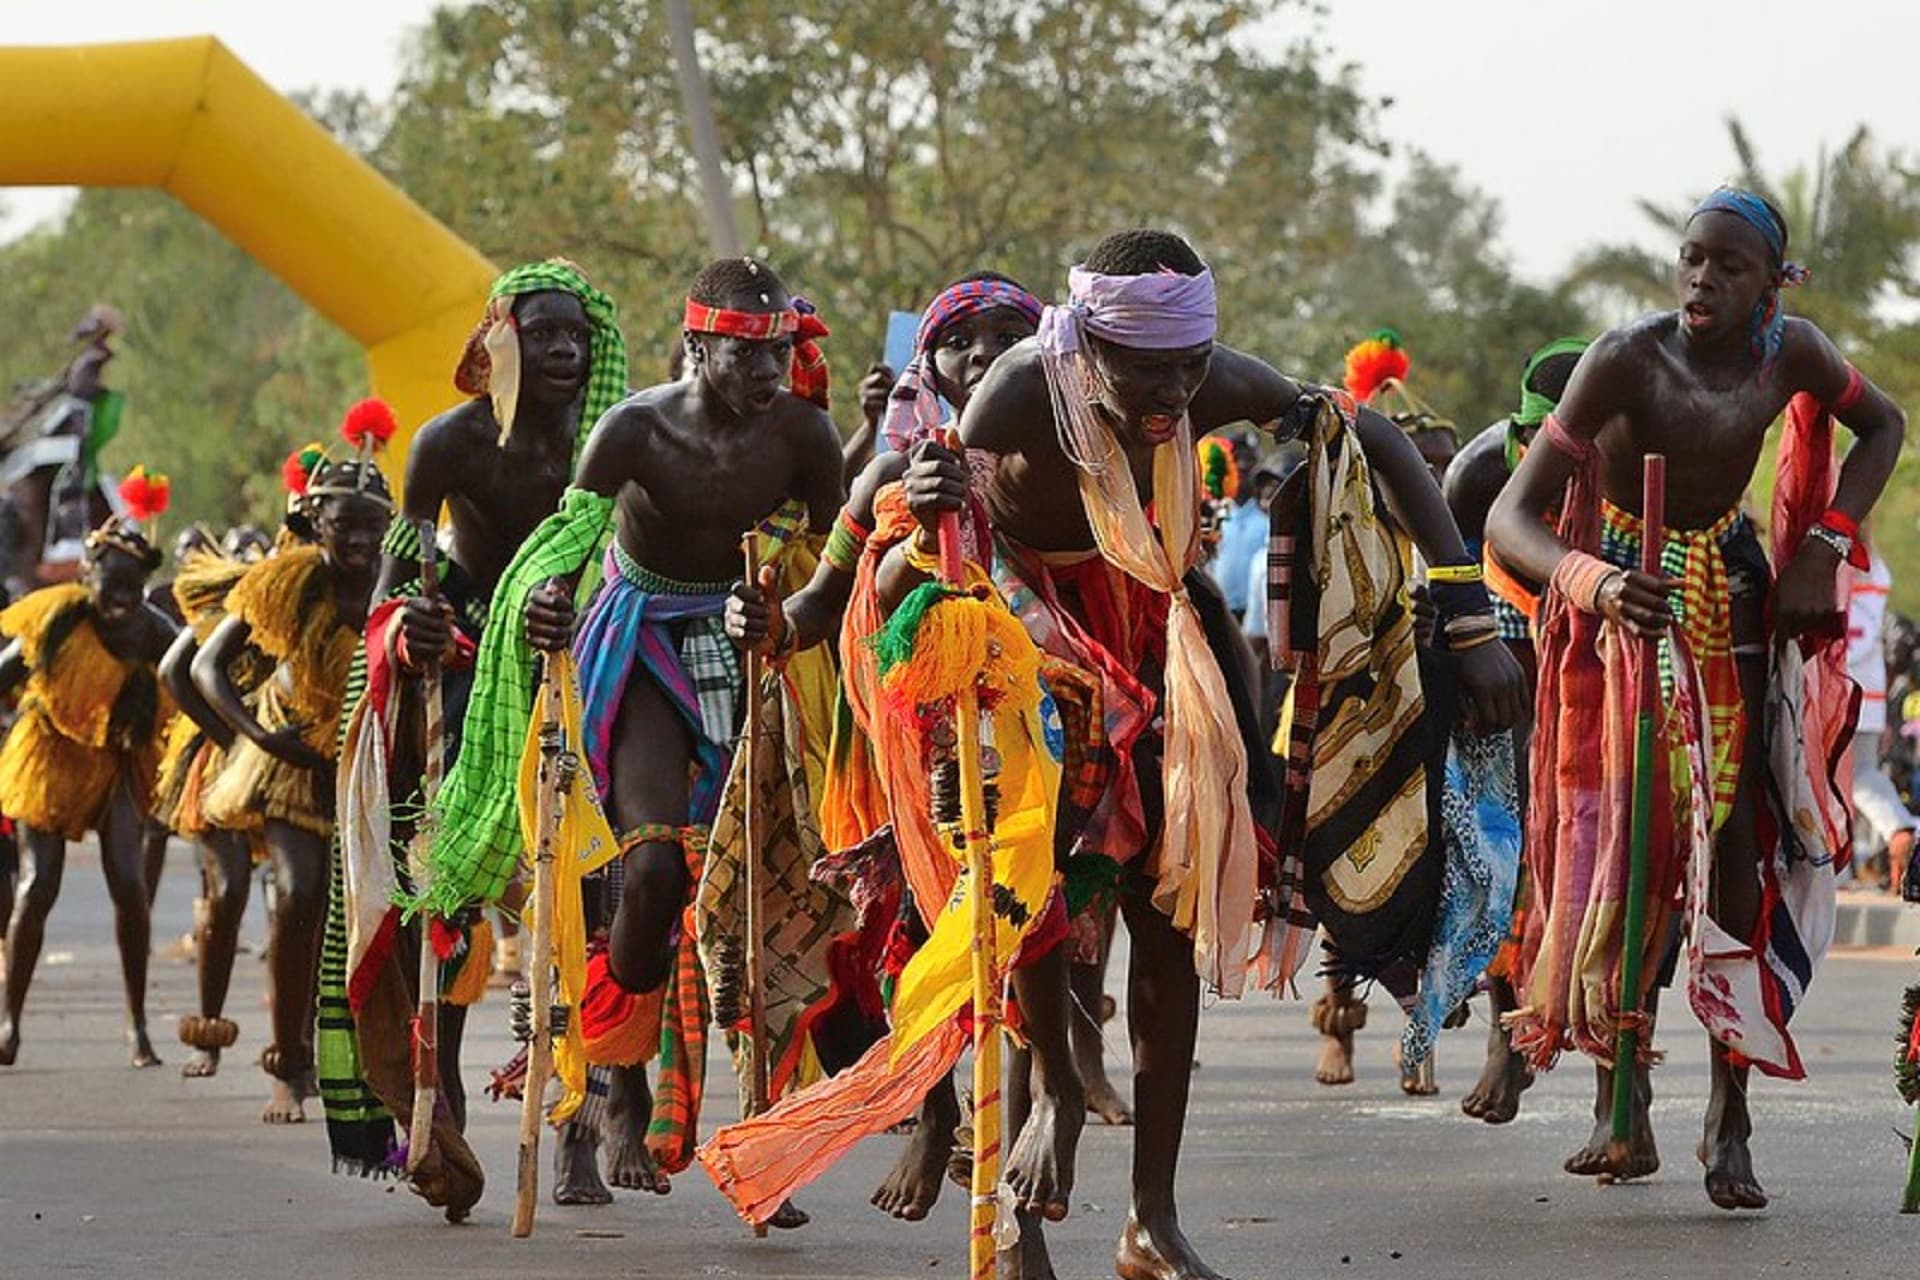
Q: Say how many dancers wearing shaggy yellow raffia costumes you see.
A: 3